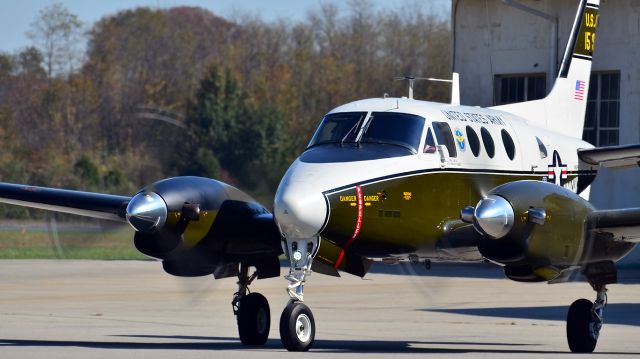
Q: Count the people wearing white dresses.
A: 0